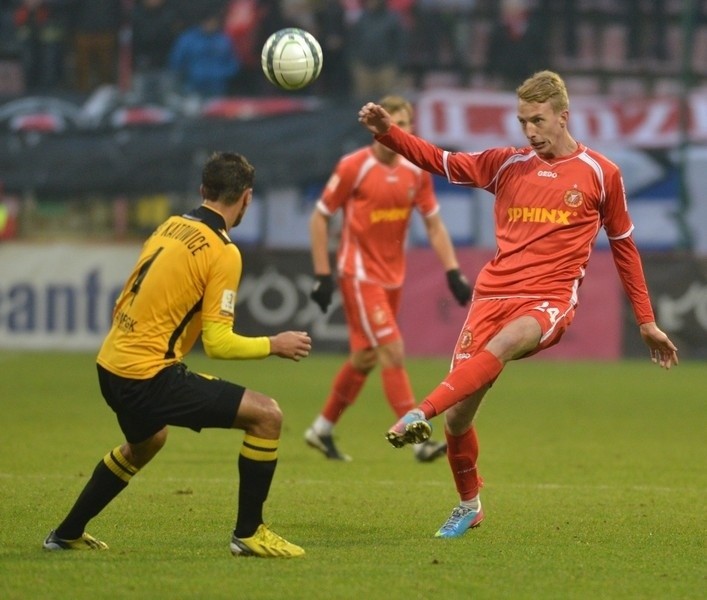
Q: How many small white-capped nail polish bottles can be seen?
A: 0